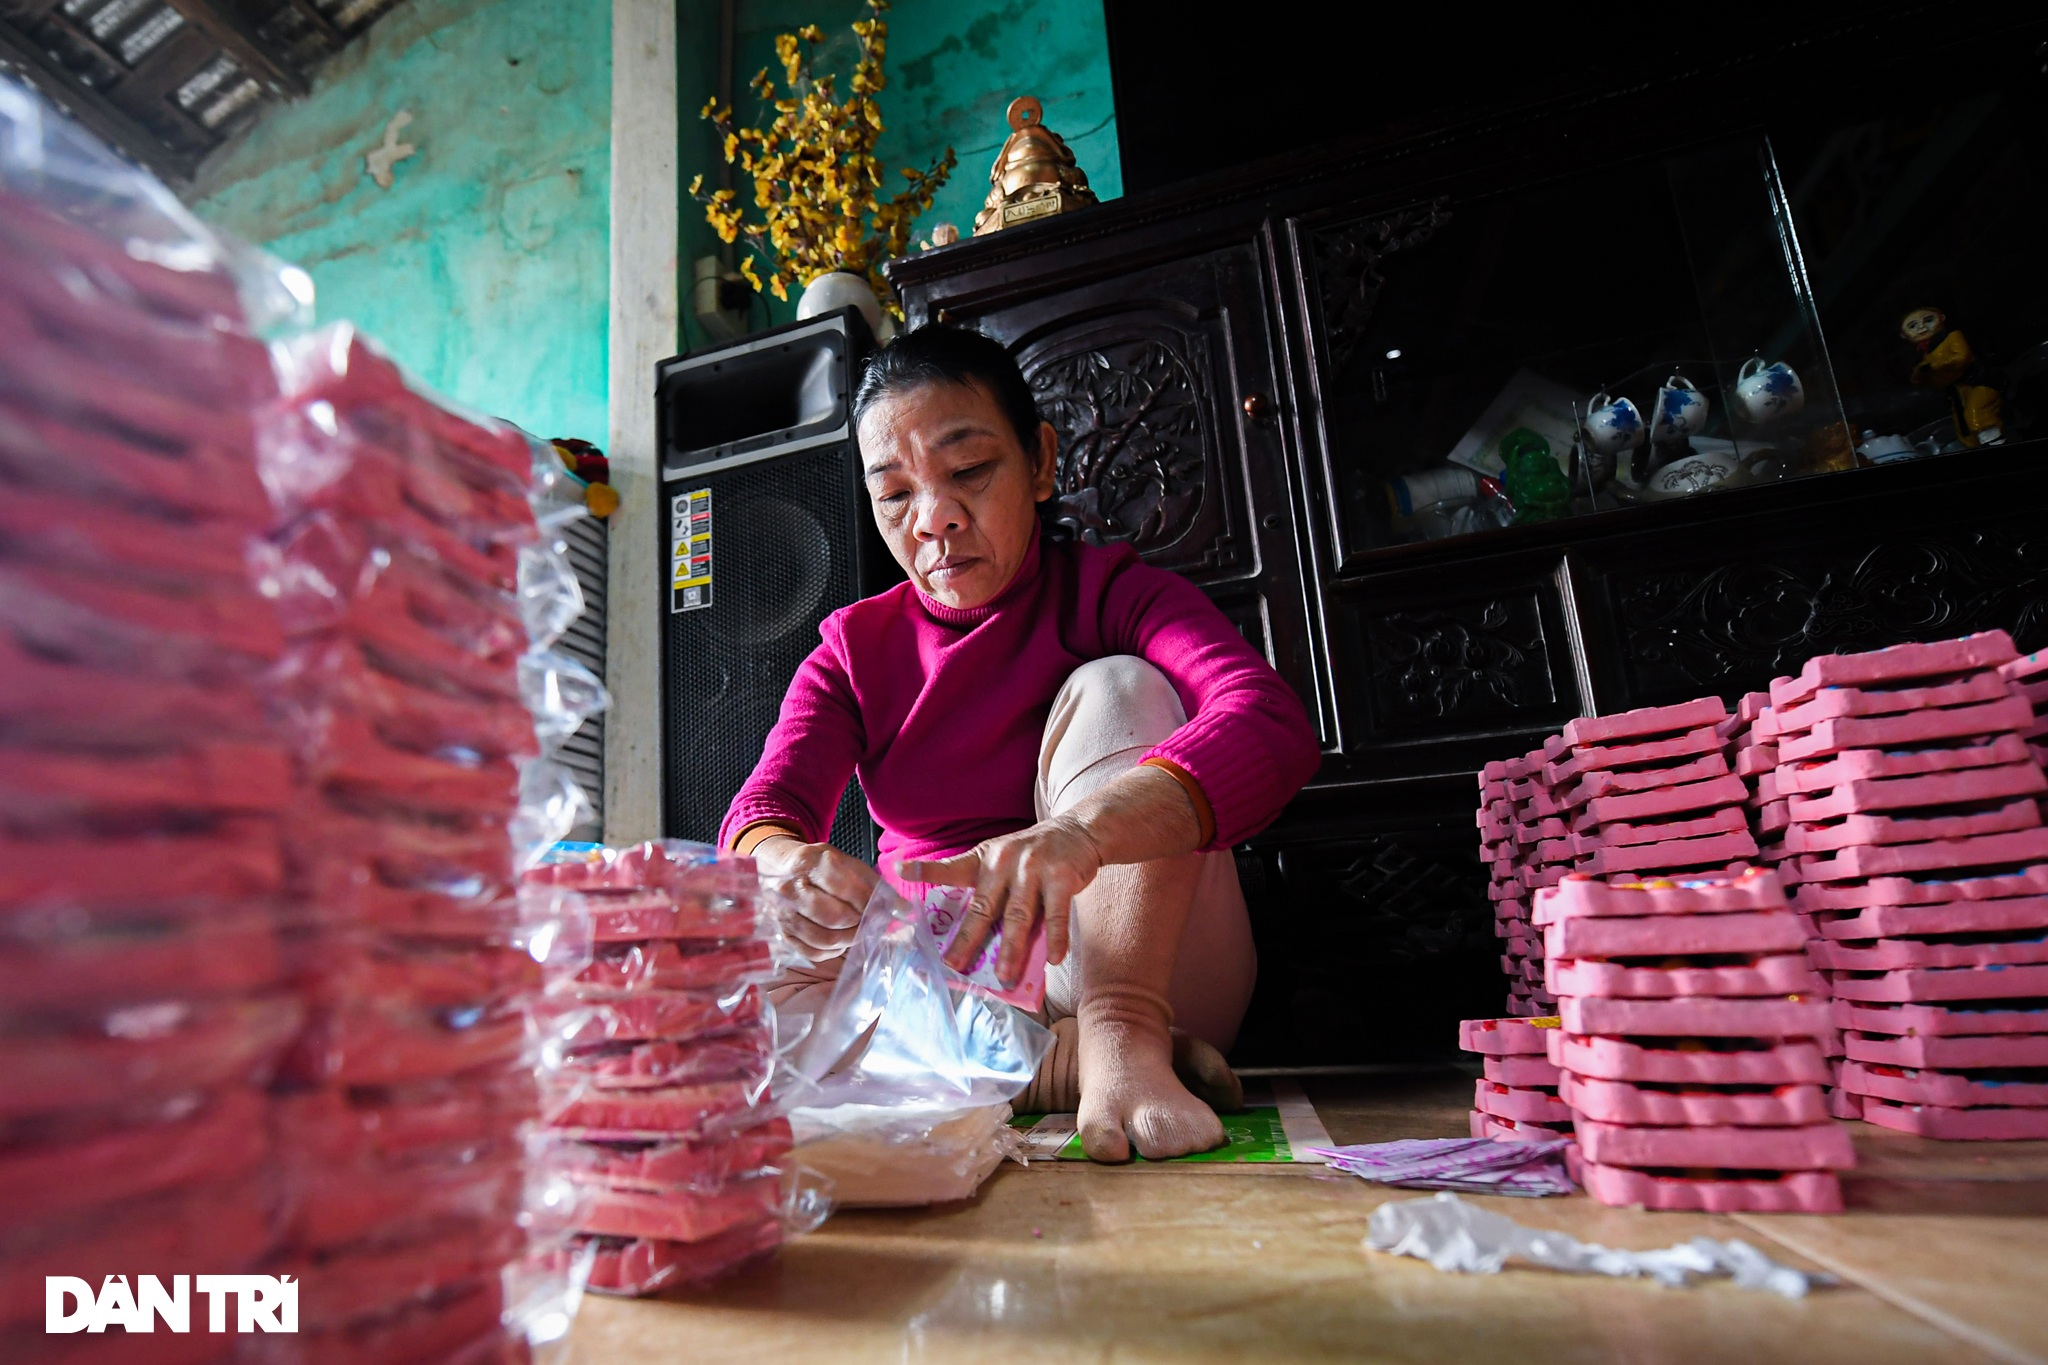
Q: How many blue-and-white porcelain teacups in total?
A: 3